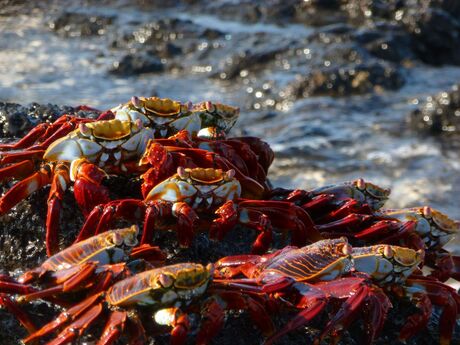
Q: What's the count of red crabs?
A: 10